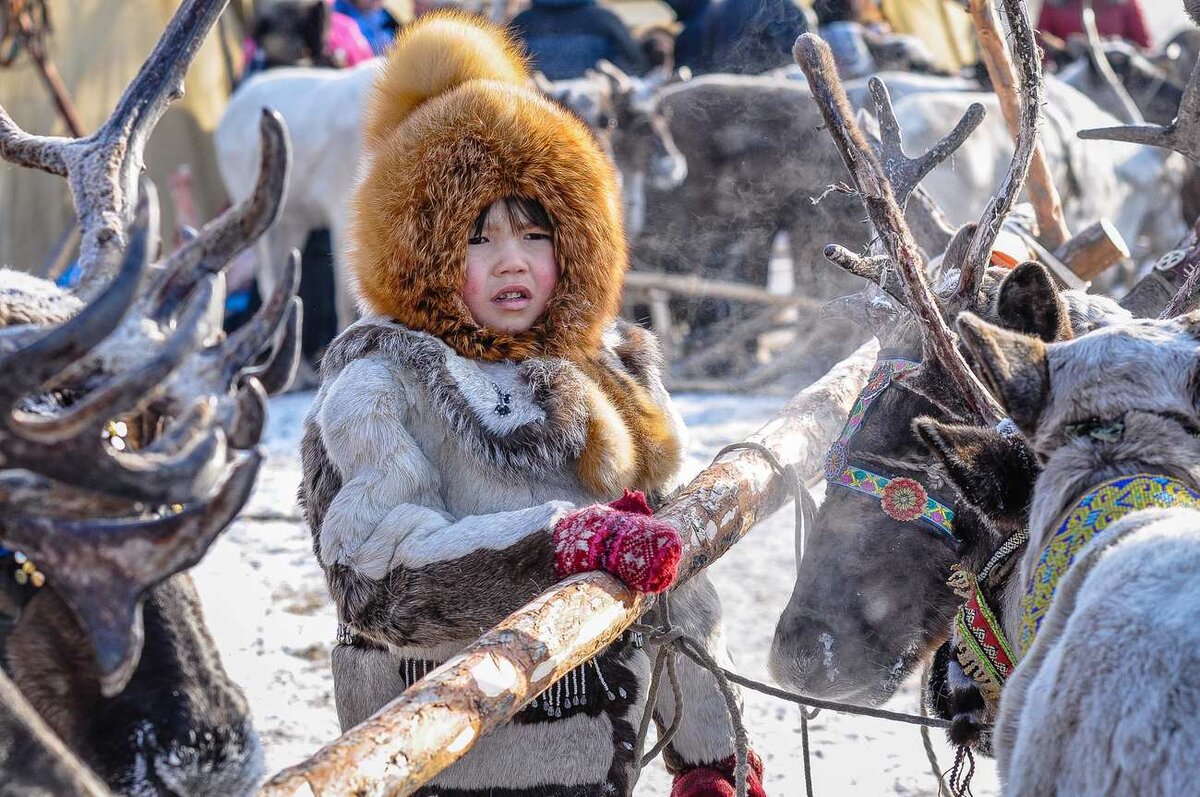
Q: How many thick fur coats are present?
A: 1